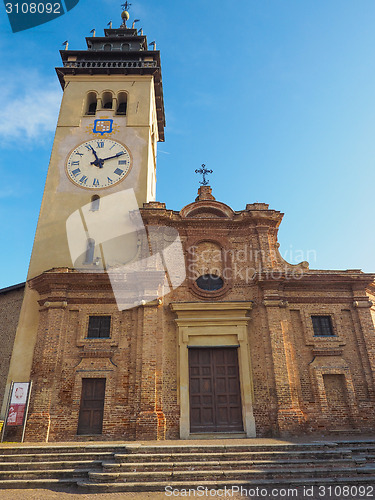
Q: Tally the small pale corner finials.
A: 6